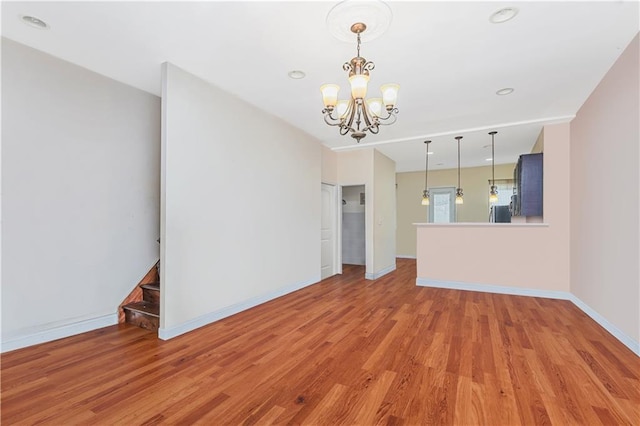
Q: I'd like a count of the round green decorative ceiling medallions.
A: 0